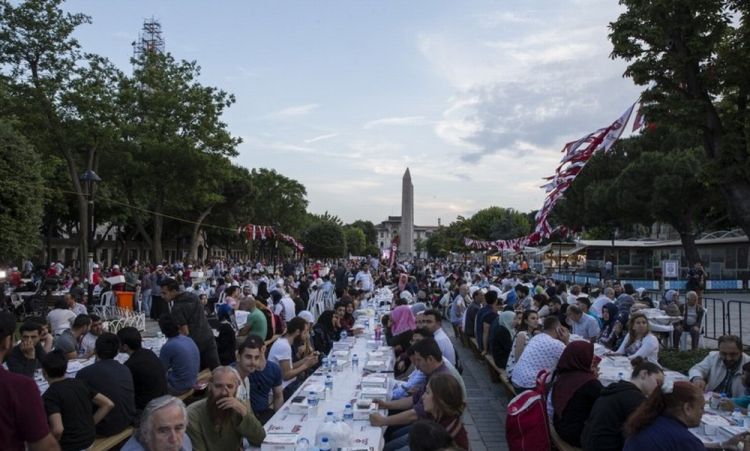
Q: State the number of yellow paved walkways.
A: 0